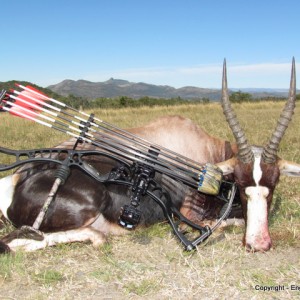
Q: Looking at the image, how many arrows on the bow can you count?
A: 5